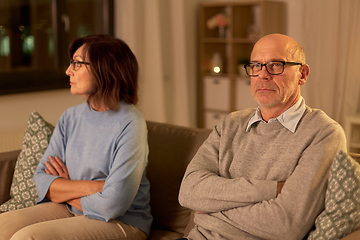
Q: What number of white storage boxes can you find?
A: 3